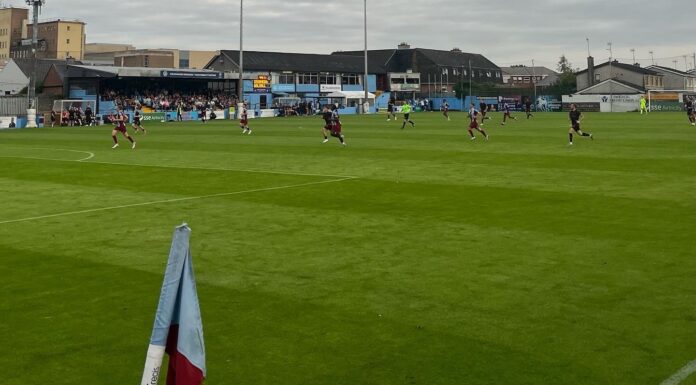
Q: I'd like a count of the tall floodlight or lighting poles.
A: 3